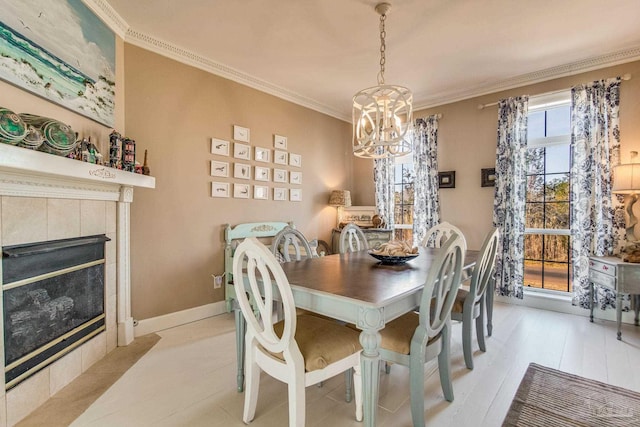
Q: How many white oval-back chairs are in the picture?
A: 2